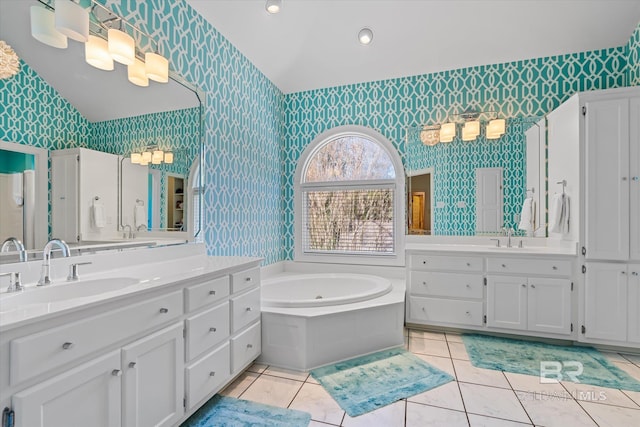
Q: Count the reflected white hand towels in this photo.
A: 3